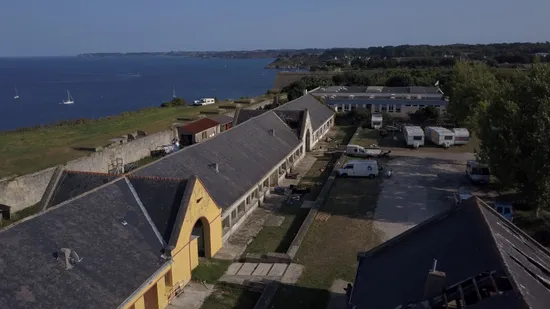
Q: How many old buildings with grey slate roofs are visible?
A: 2